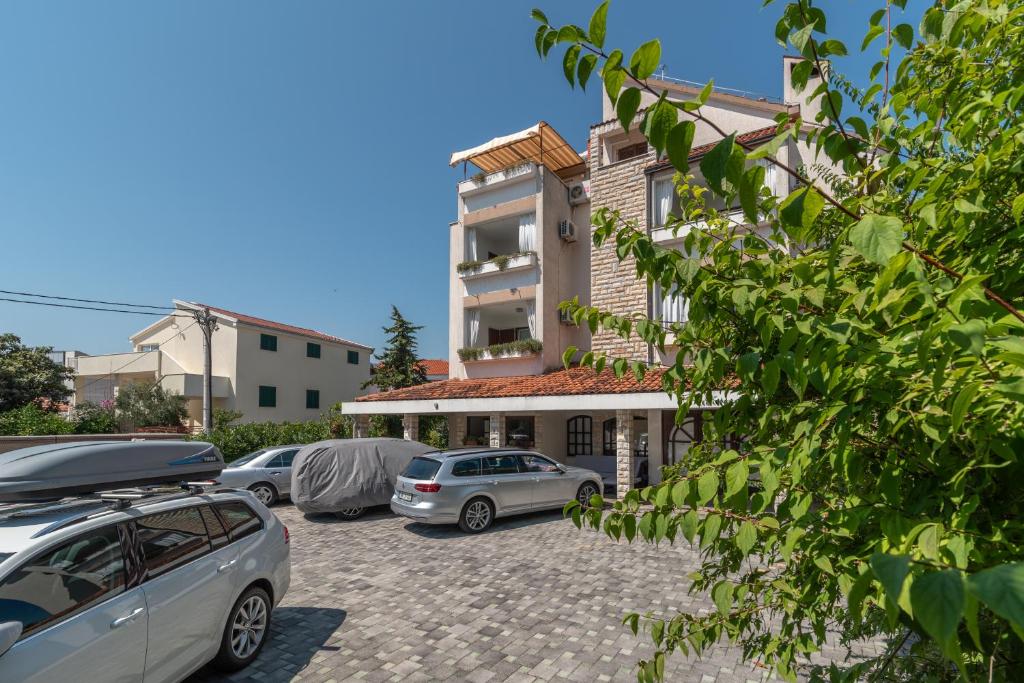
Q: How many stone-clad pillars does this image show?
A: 4